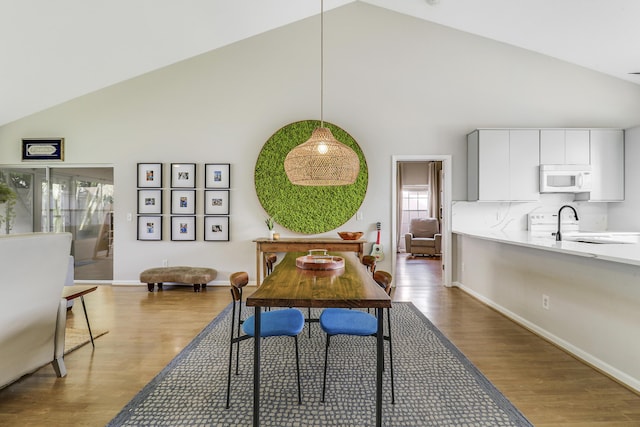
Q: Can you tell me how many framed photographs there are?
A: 9